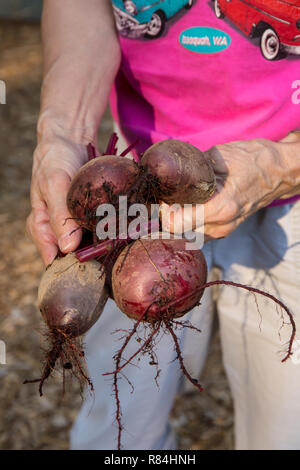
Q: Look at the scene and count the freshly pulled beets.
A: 4